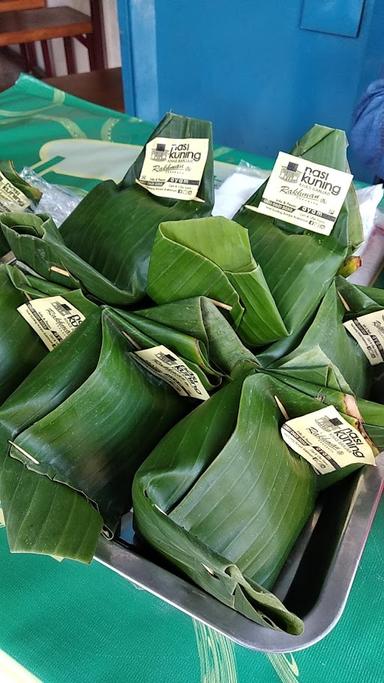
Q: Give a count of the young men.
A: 0